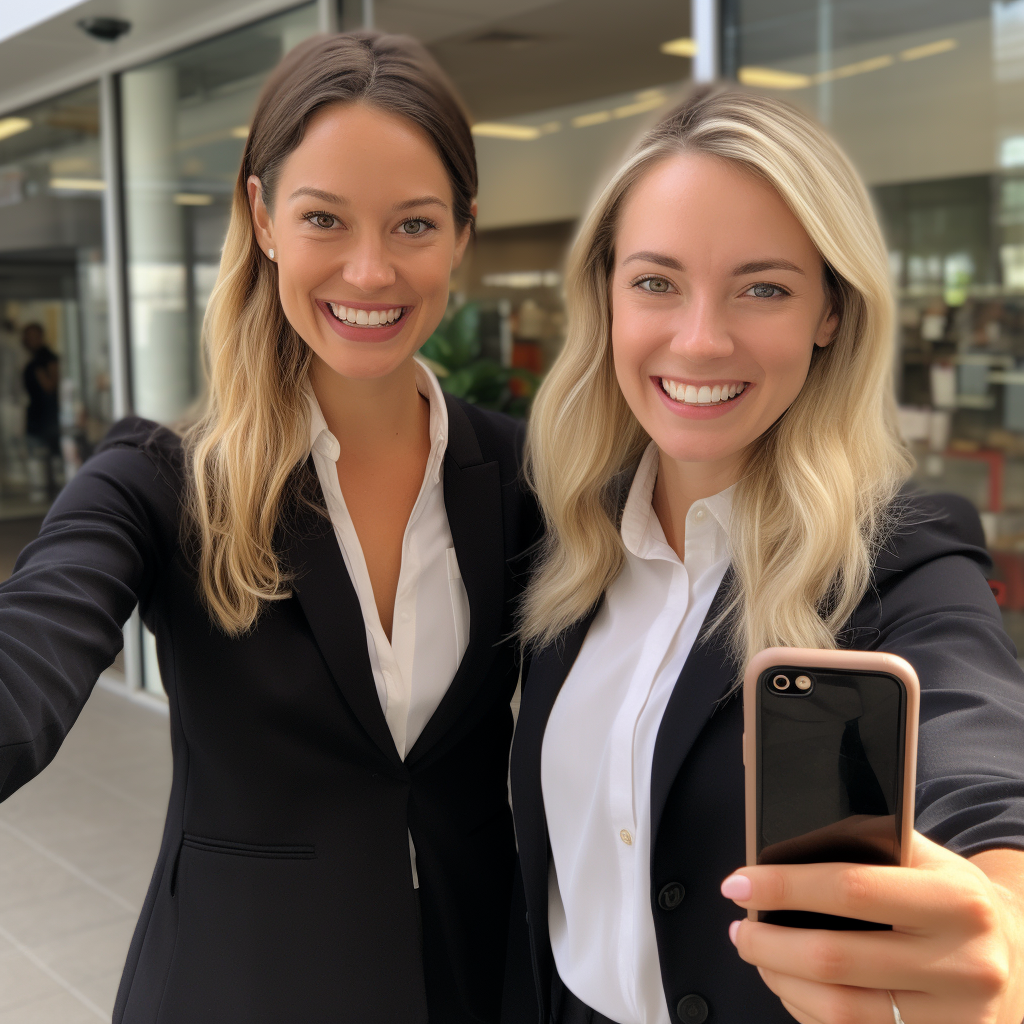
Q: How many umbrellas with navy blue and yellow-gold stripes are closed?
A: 0